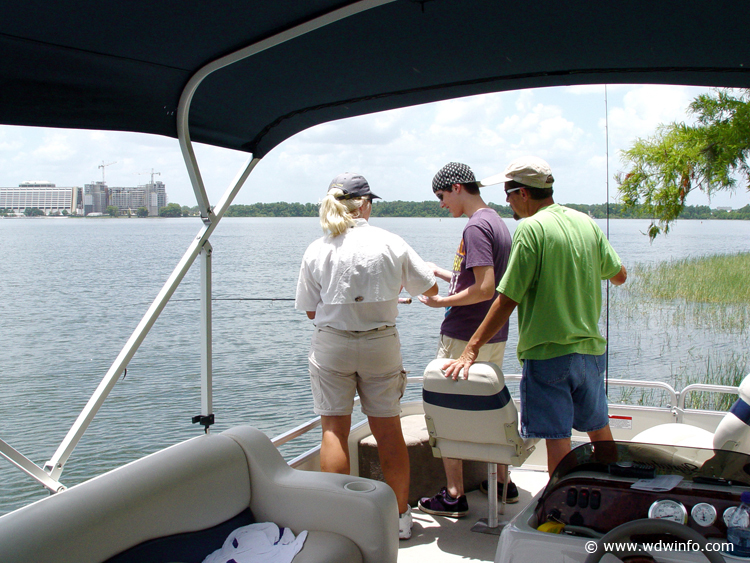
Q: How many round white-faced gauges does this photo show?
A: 3